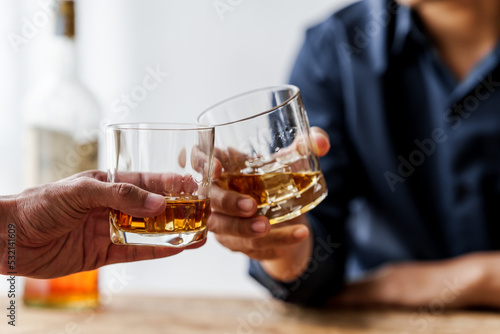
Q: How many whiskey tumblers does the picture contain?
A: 2